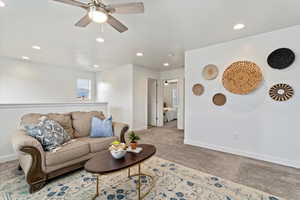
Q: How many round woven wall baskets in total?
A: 6